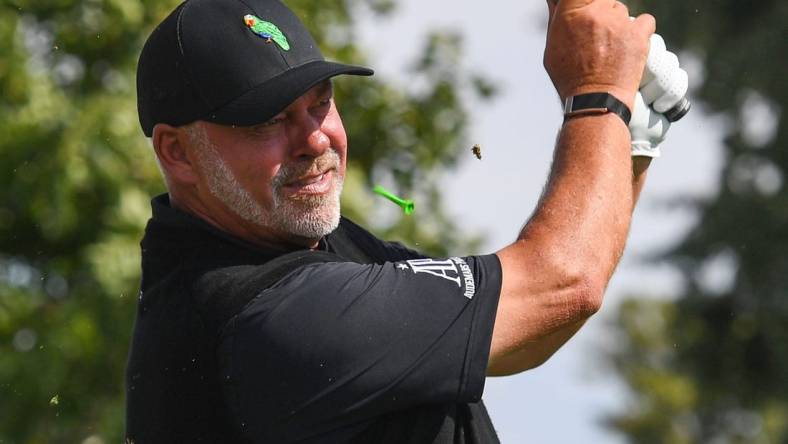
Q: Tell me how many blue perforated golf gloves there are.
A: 0